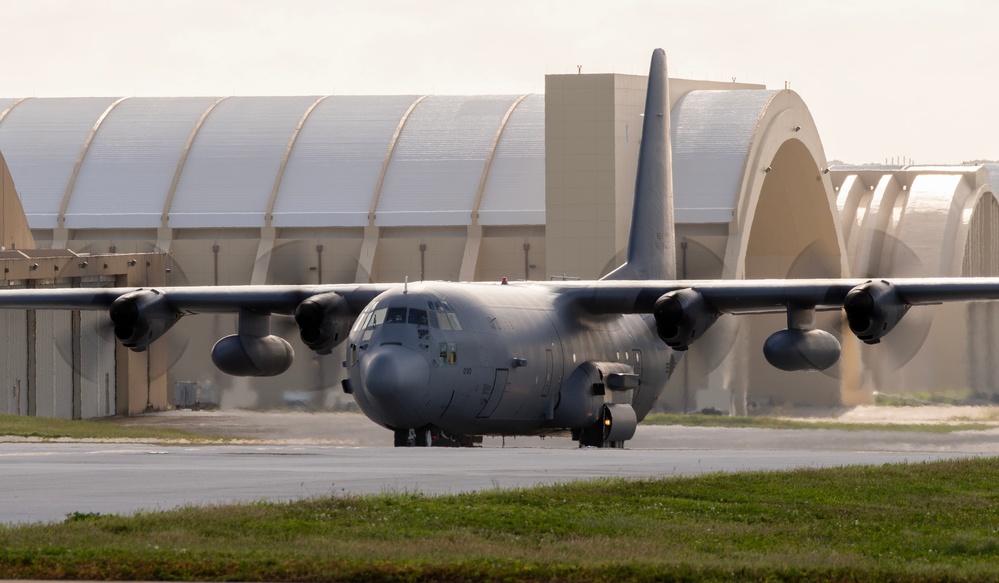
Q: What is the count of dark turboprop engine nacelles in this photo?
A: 4